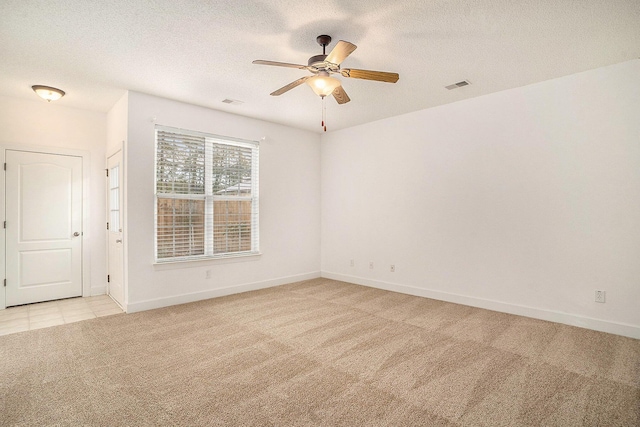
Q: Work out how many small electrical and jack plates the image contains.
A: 5